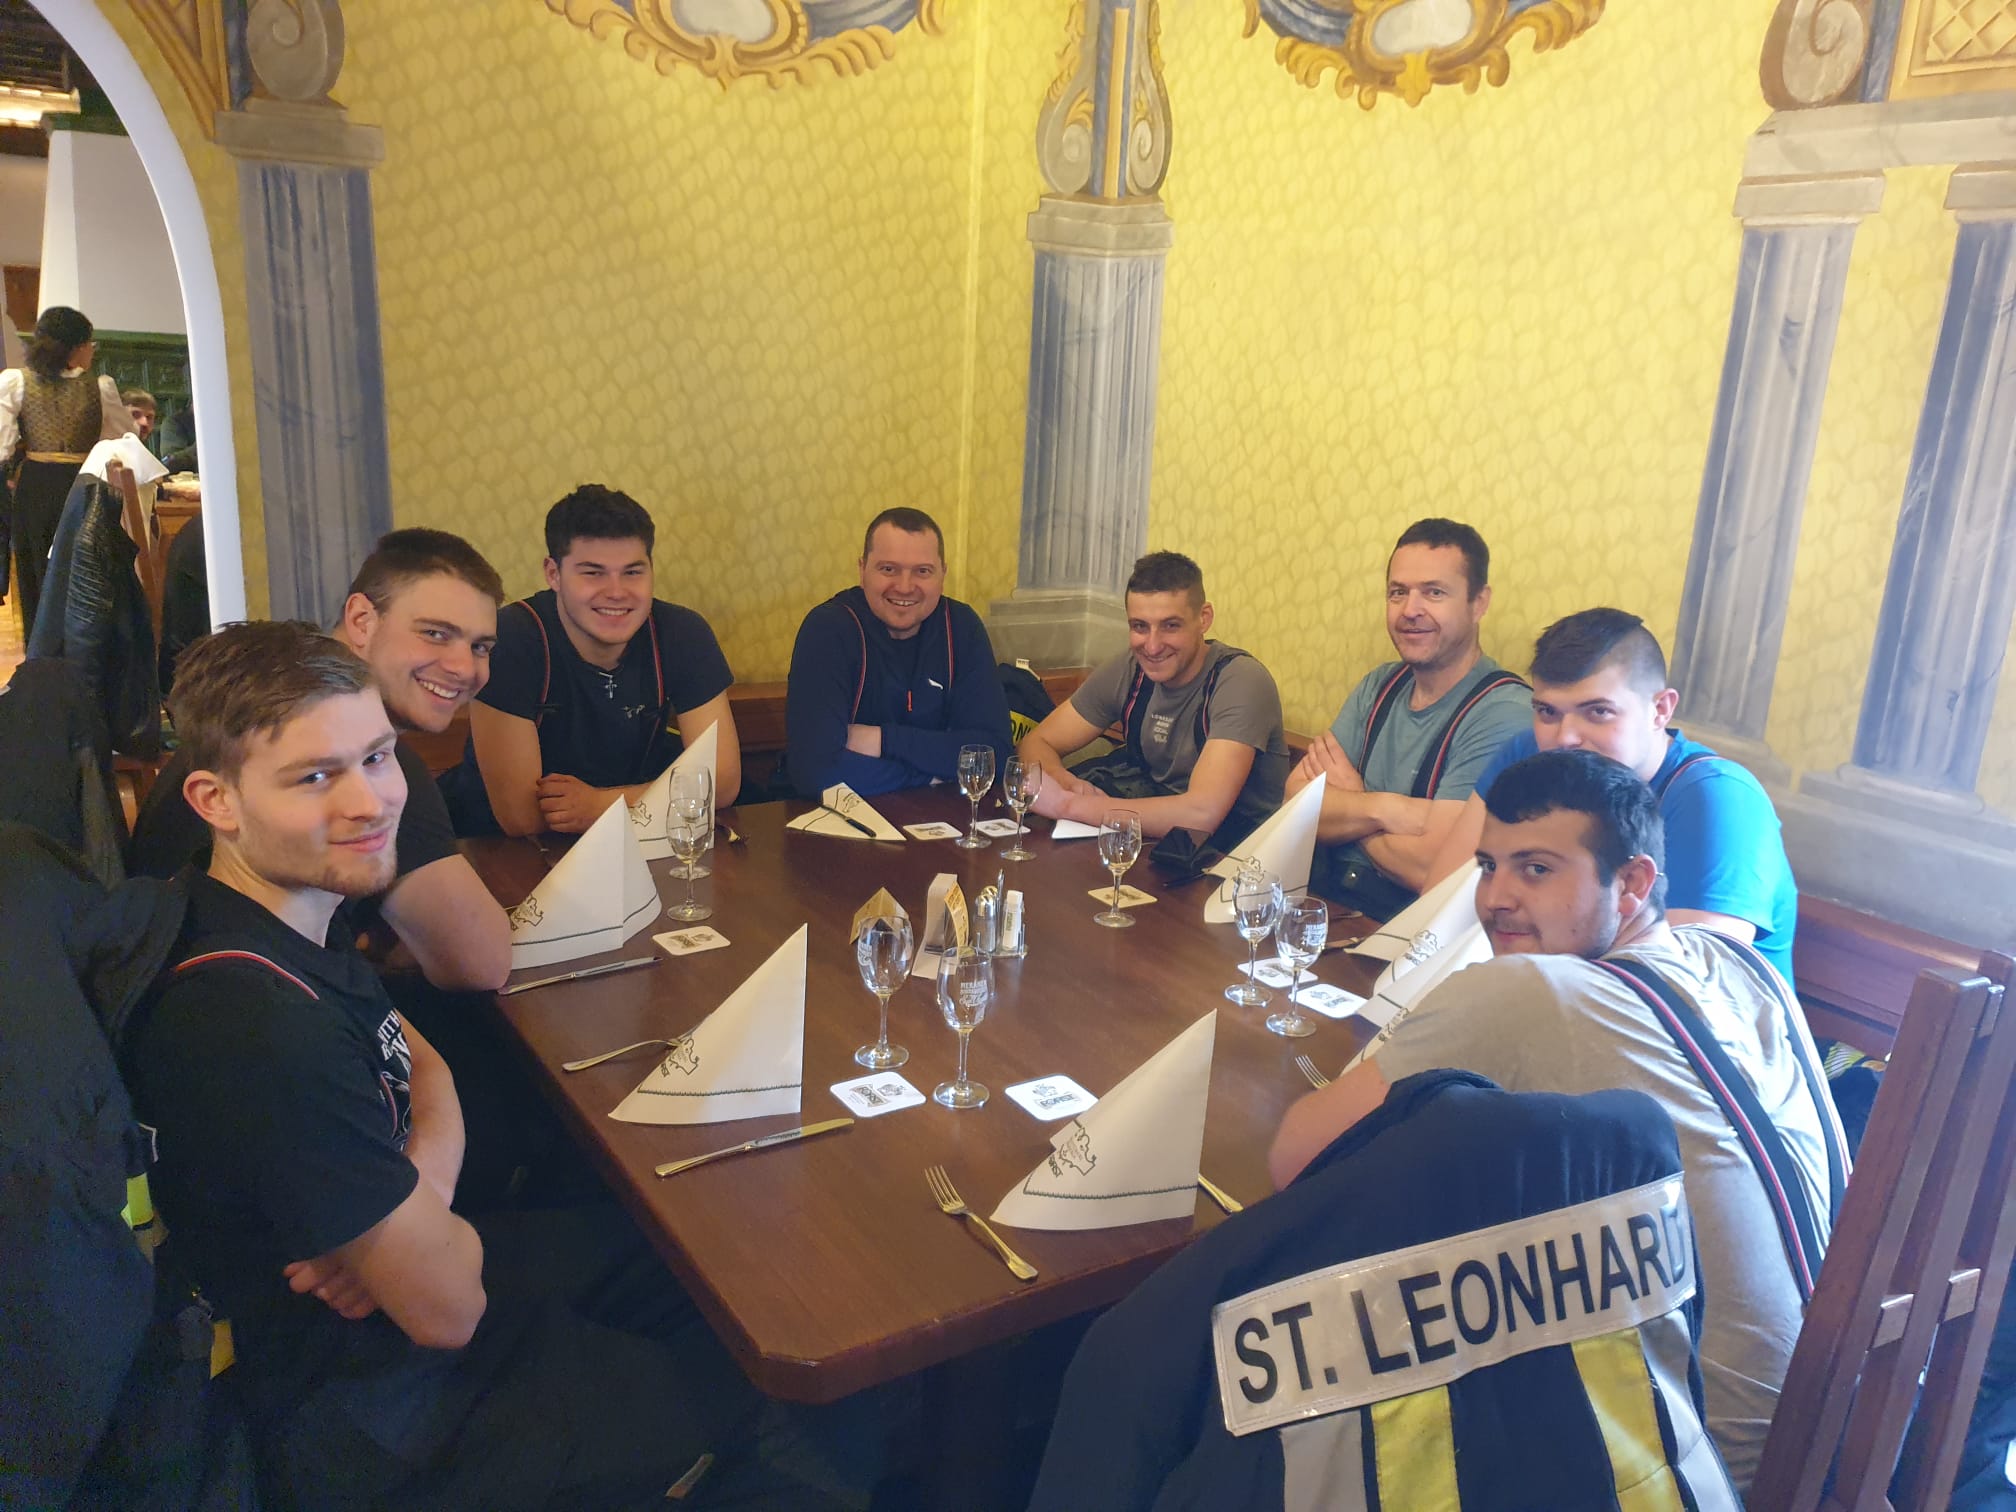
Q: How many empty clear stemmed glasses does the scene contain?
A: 9